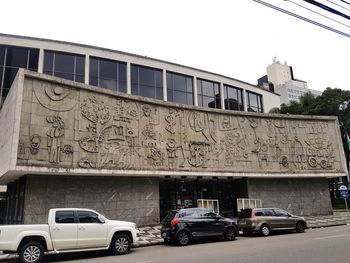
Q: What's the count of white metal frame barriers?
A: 2